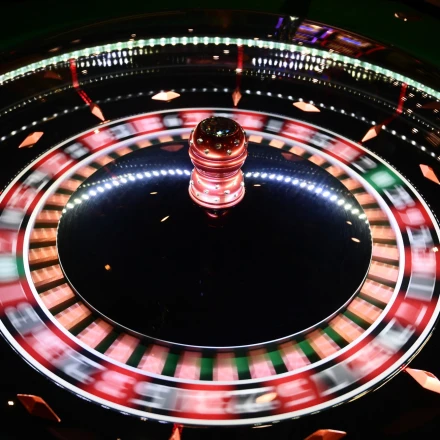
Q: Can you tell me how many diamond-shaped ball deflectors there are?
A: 11